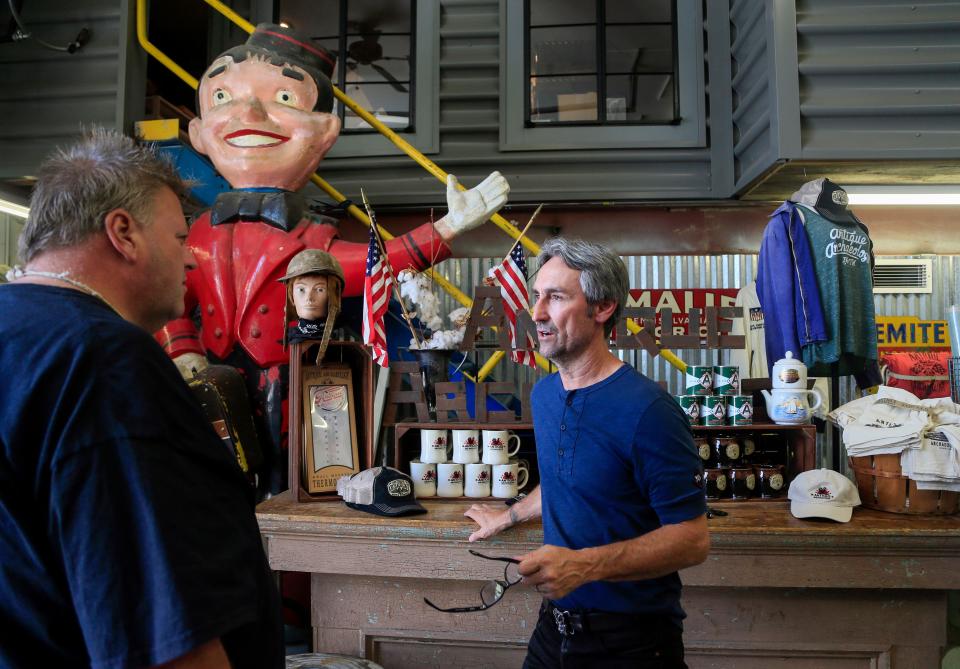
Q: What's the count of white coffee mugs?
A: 7